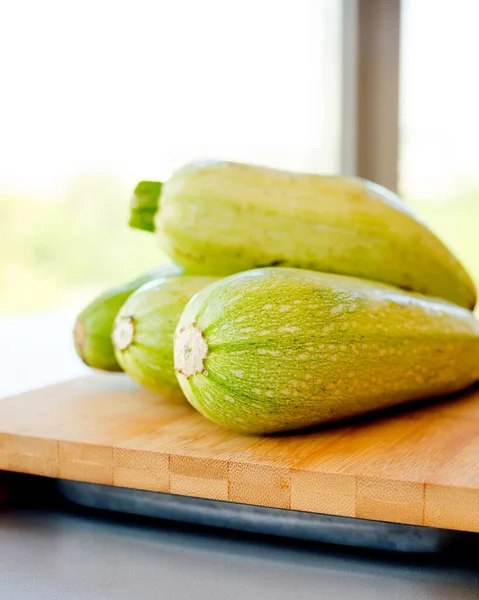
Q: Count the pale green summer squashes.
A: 4